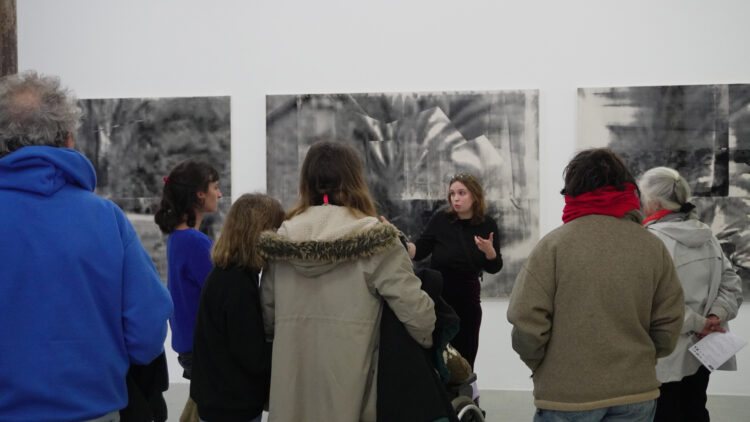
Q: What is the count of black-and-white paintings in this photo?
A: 3